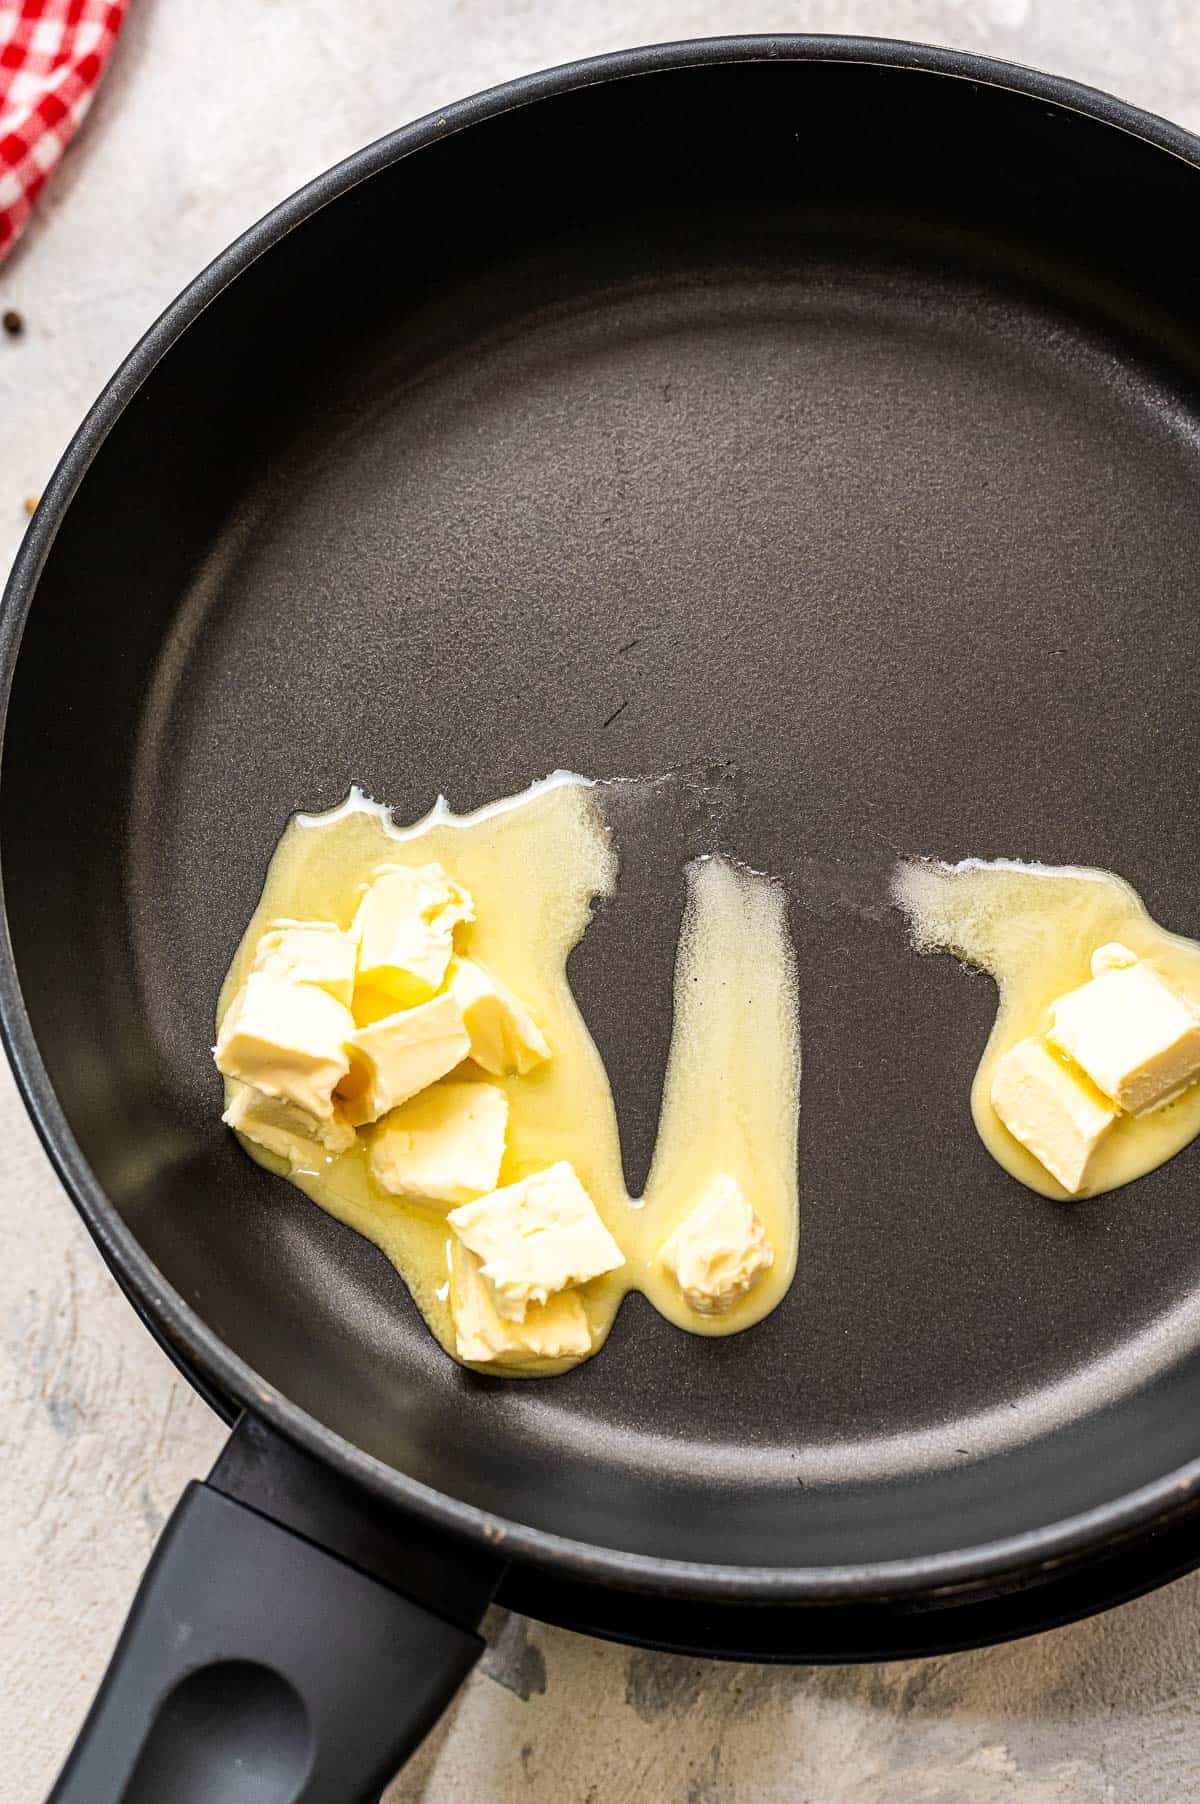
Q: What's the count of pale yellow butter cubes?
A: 12